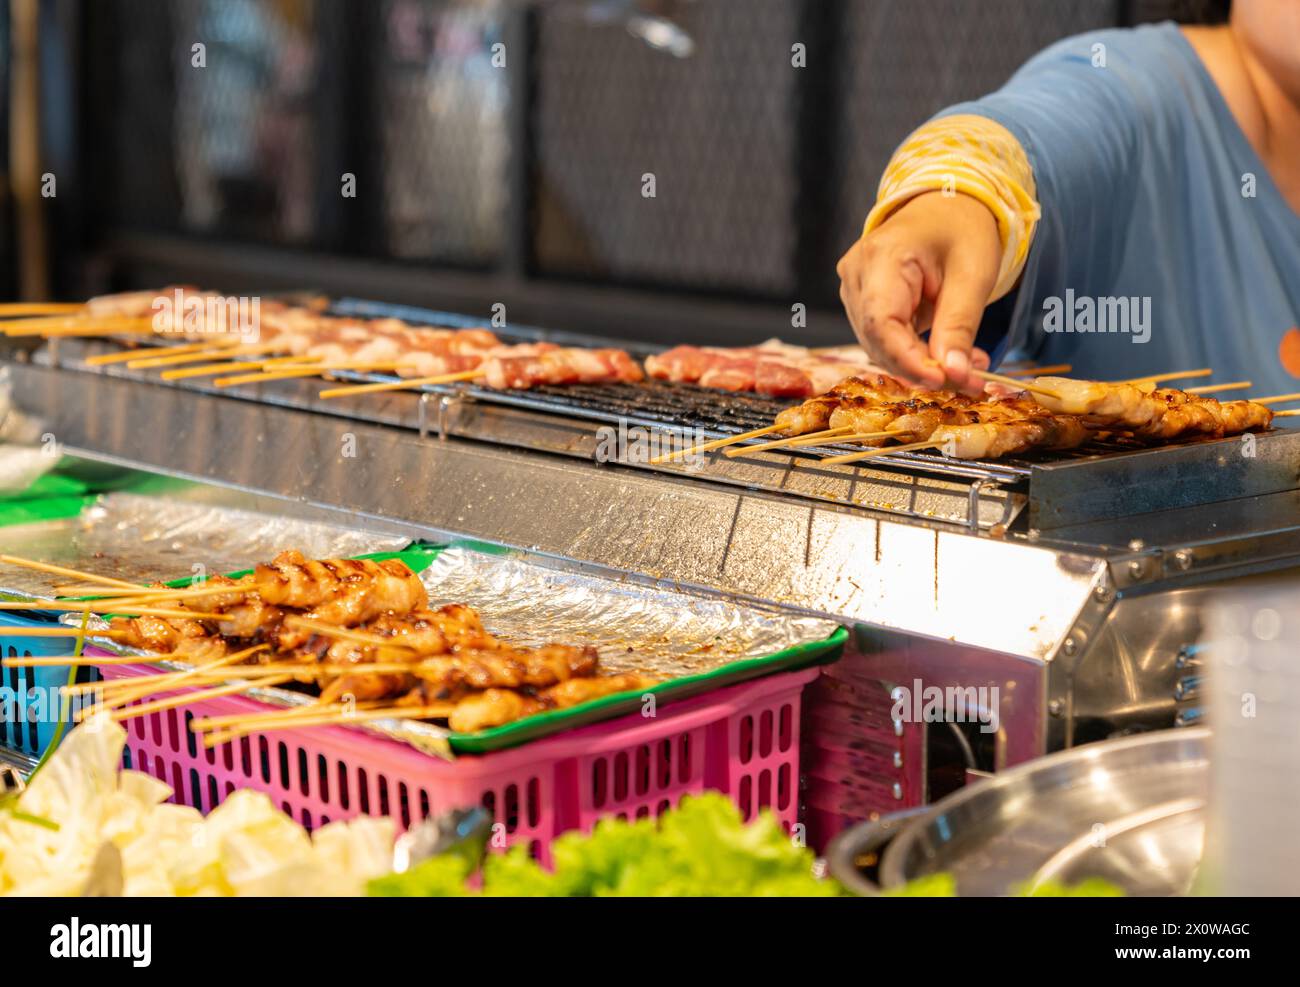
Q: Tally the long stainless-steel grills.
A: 1